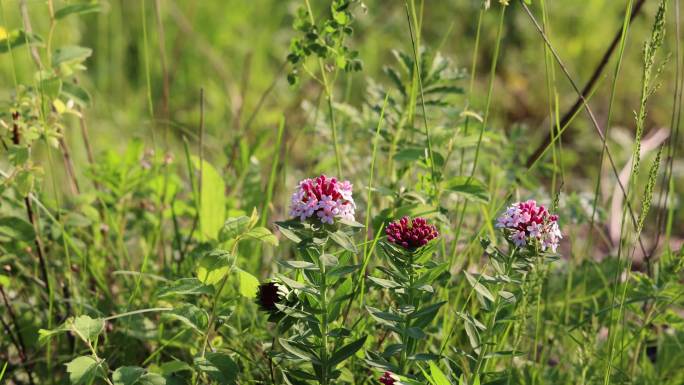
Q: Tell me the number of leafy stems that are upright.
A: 3